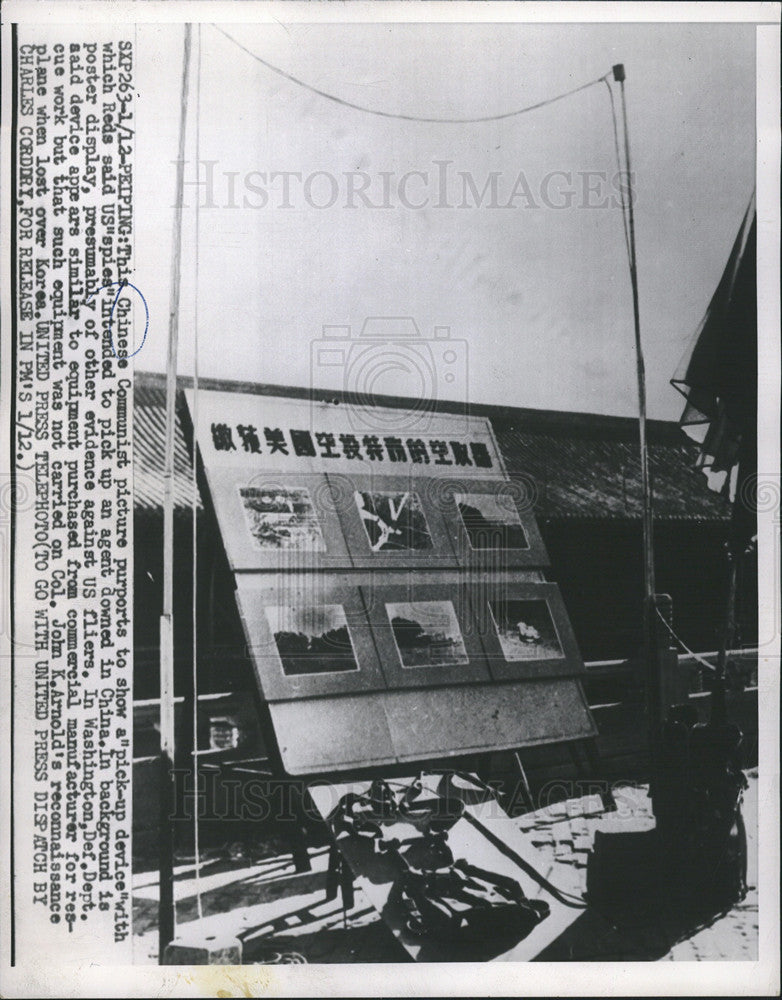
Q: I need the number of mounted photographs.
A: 6